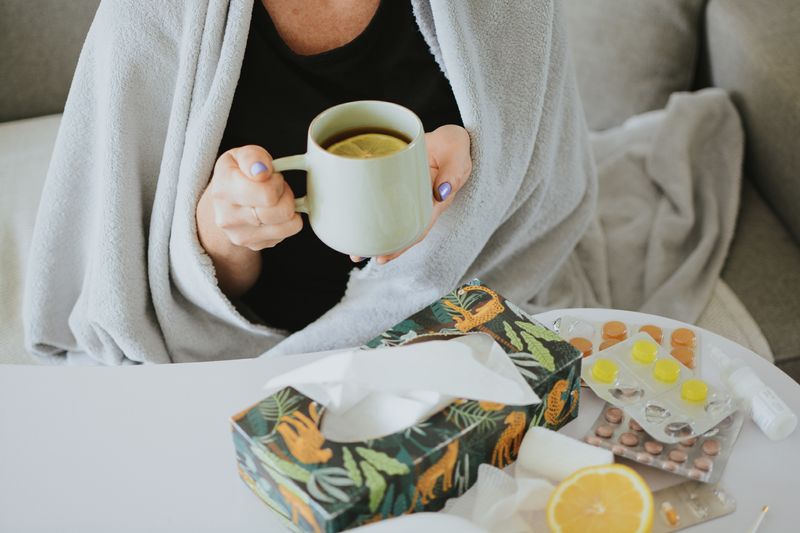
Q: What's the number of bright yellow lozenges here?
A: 4